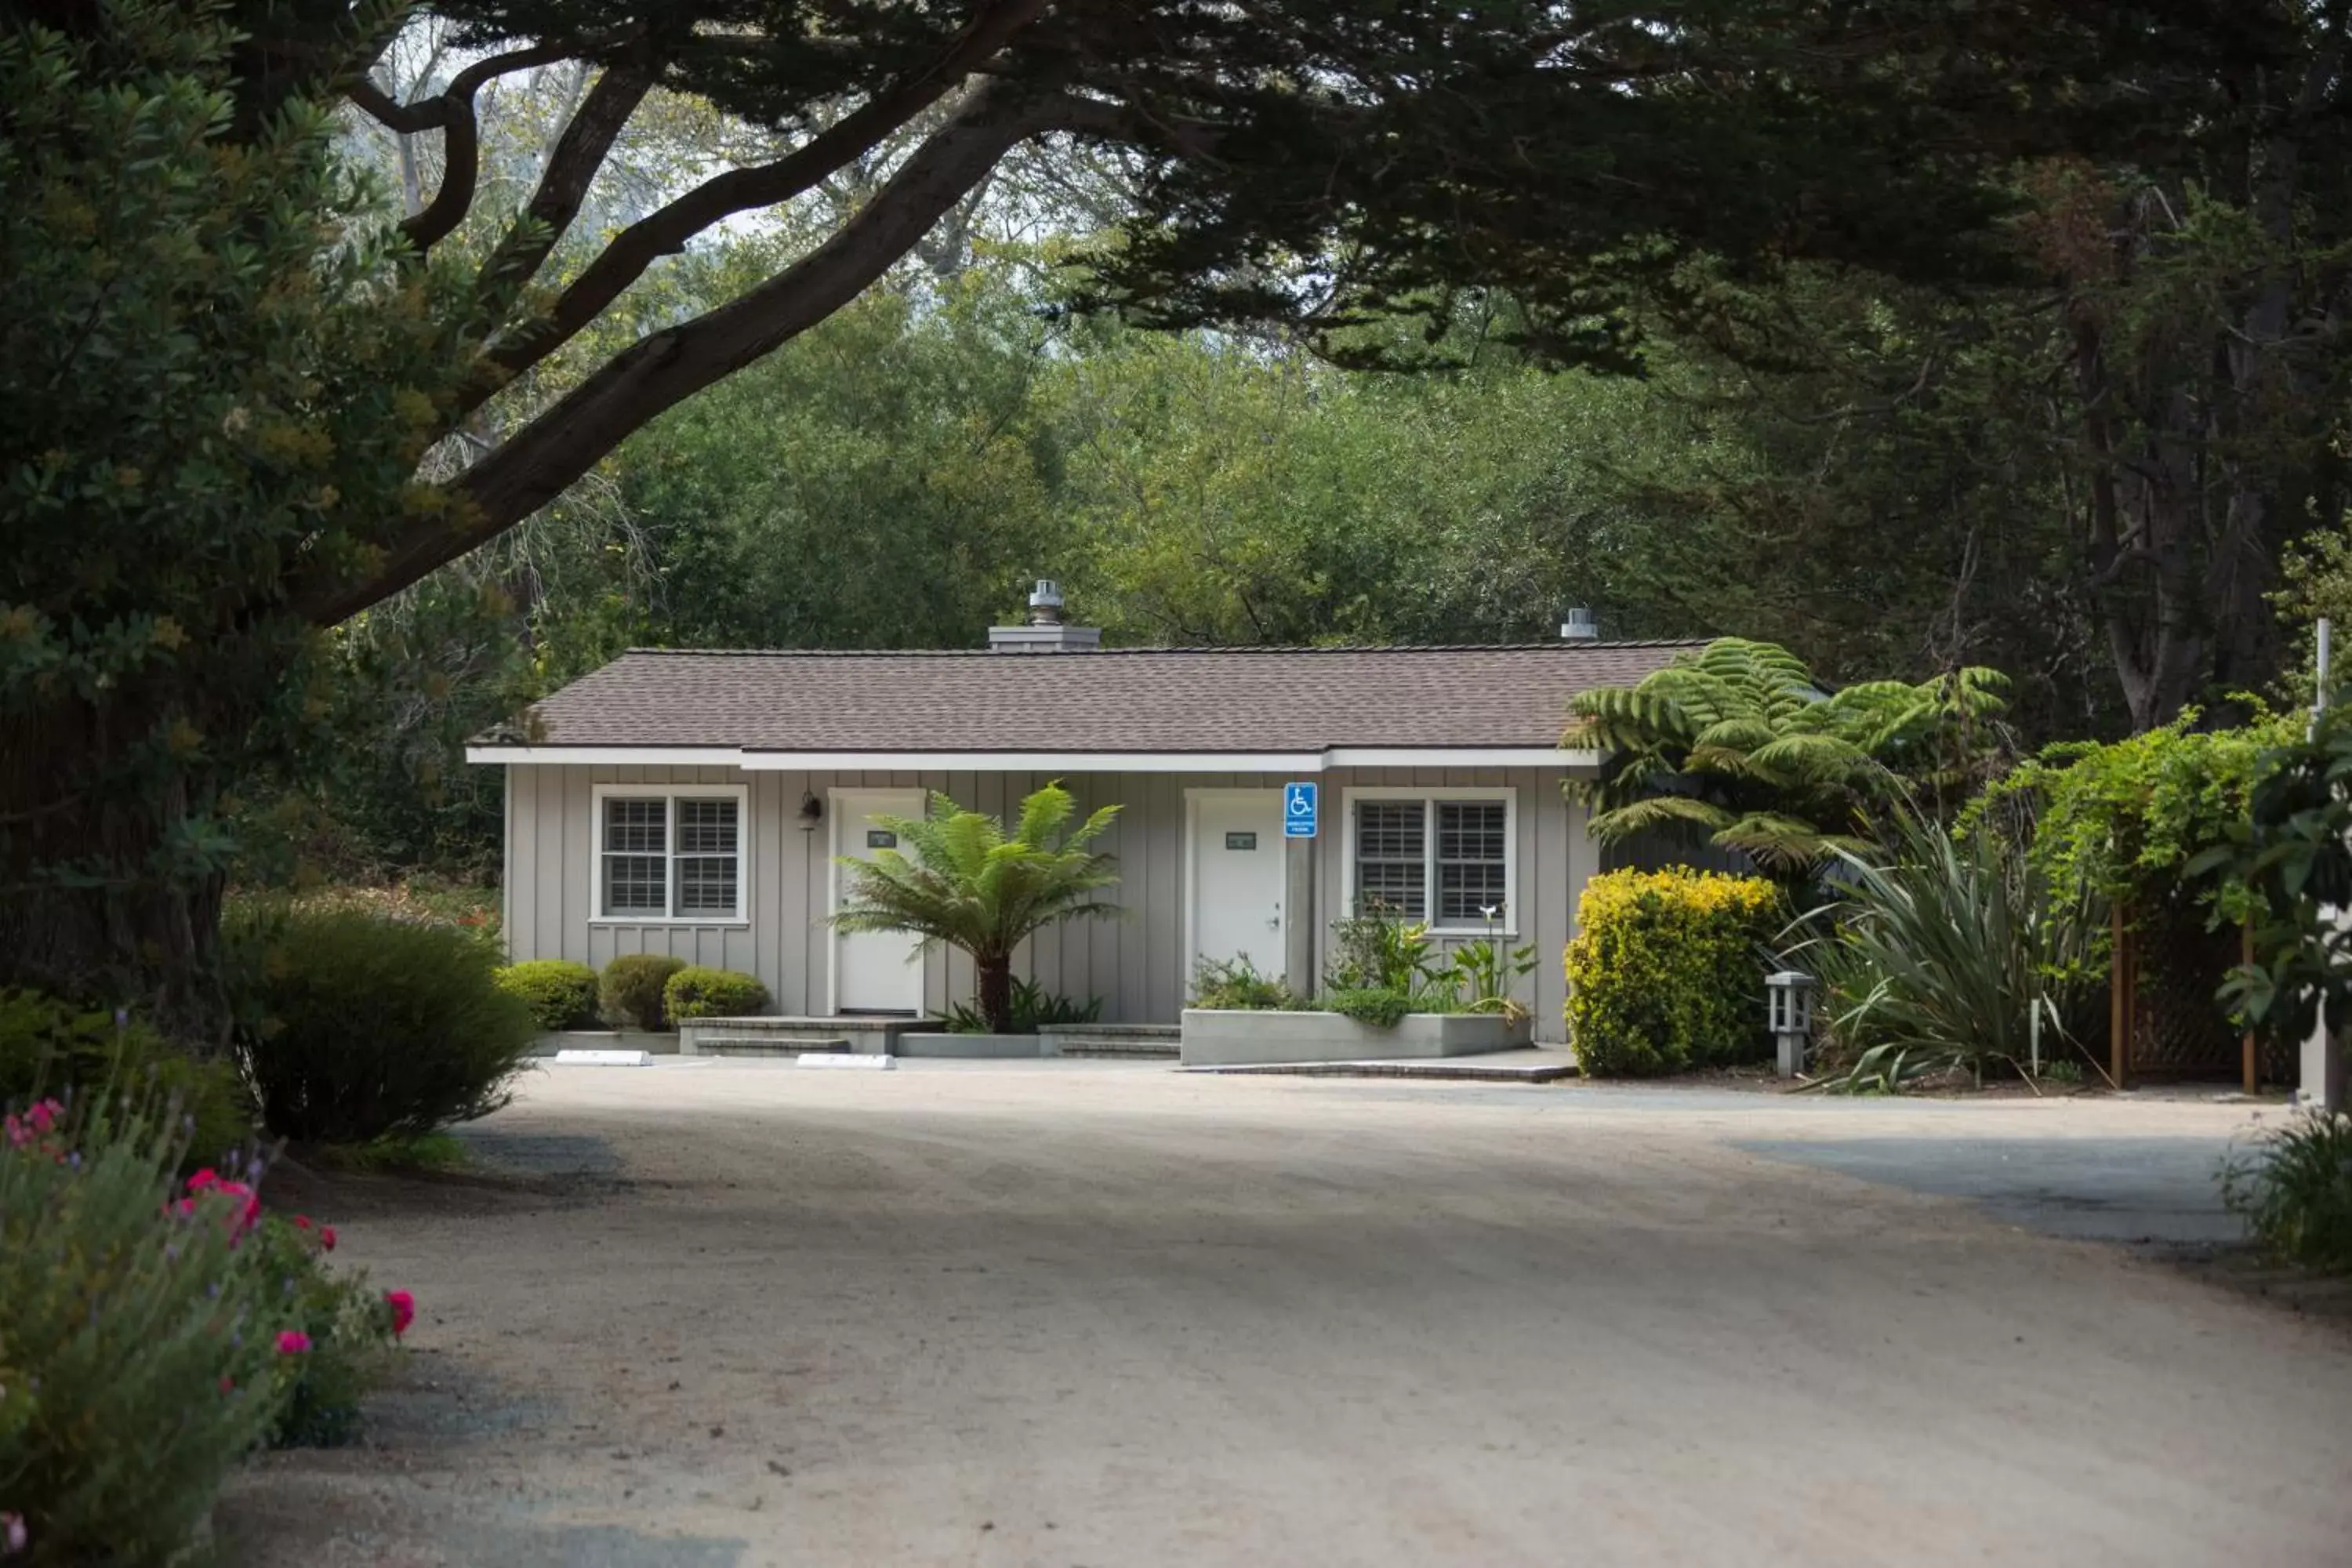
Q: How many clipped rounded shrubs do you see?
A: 3